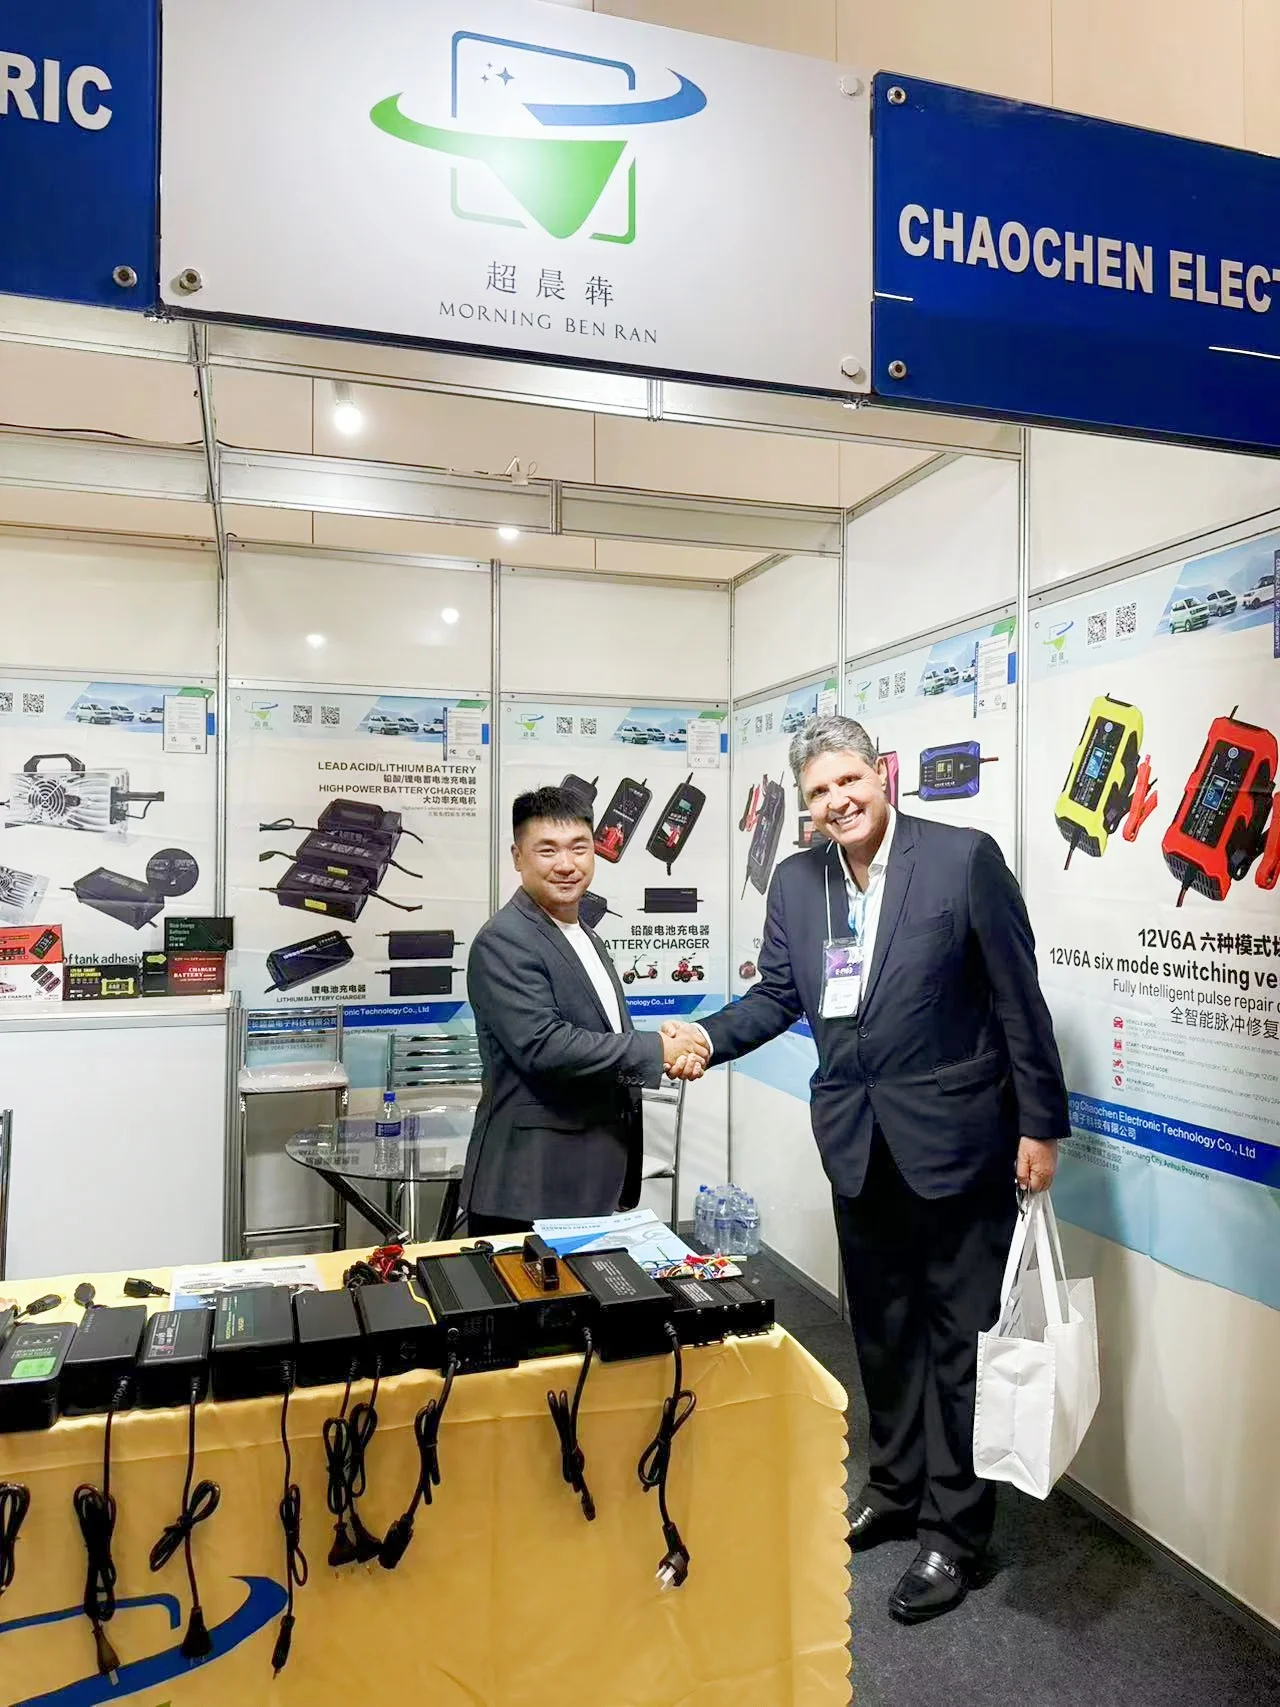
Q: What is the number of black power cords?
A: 9